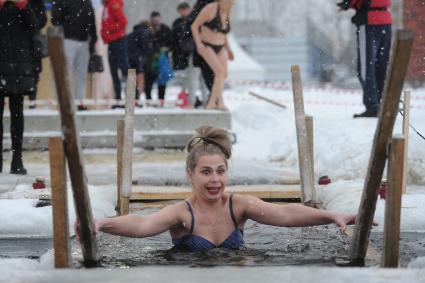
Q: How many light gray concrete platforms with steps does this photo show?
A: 1